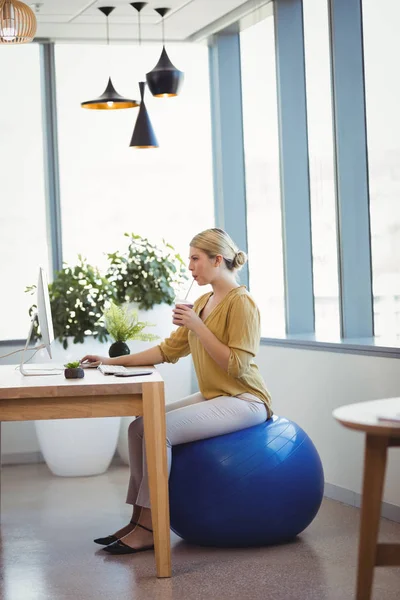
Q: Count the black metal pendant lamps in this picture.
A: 3